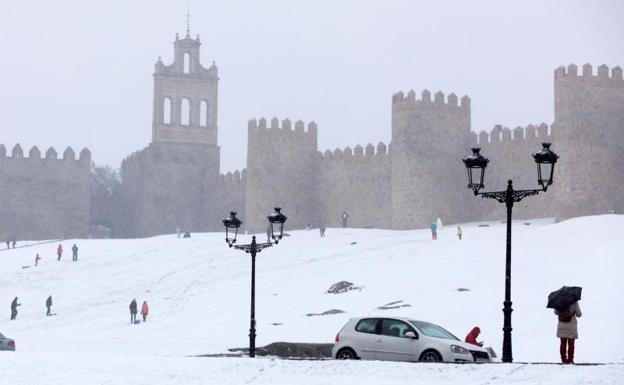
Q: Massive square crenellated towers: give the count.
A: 3